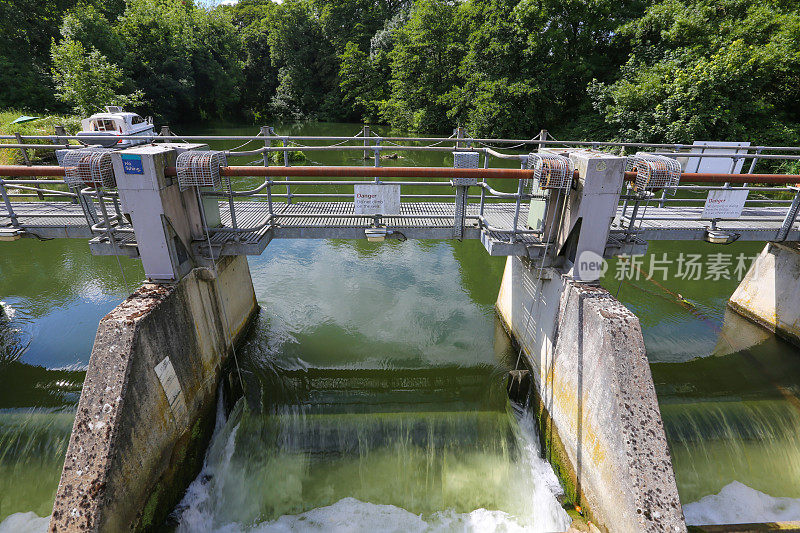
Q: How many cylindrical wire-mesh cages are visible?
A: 4